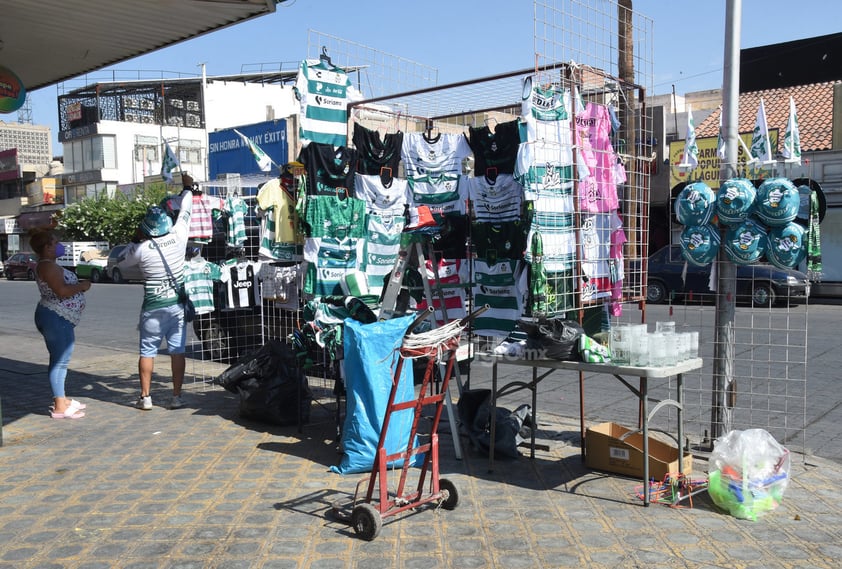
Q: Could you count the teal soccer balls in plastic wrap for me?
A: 6